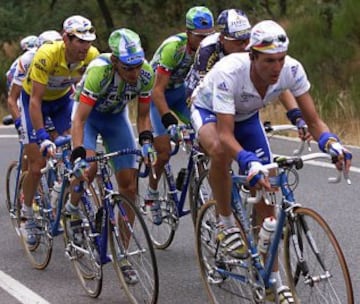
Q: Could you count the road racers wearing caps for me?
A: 7